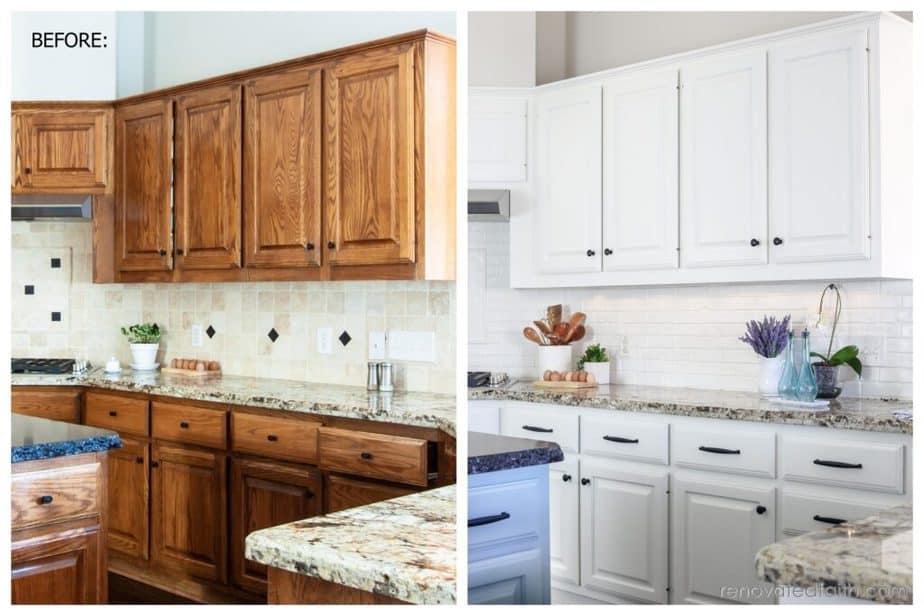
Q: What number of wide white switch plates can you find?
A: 1